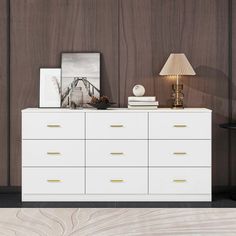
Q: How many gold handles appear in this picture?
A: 9